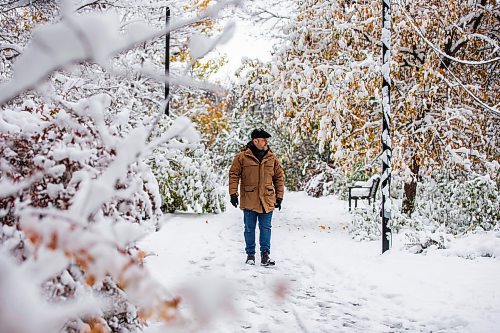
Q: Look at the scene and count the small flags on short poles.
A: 0